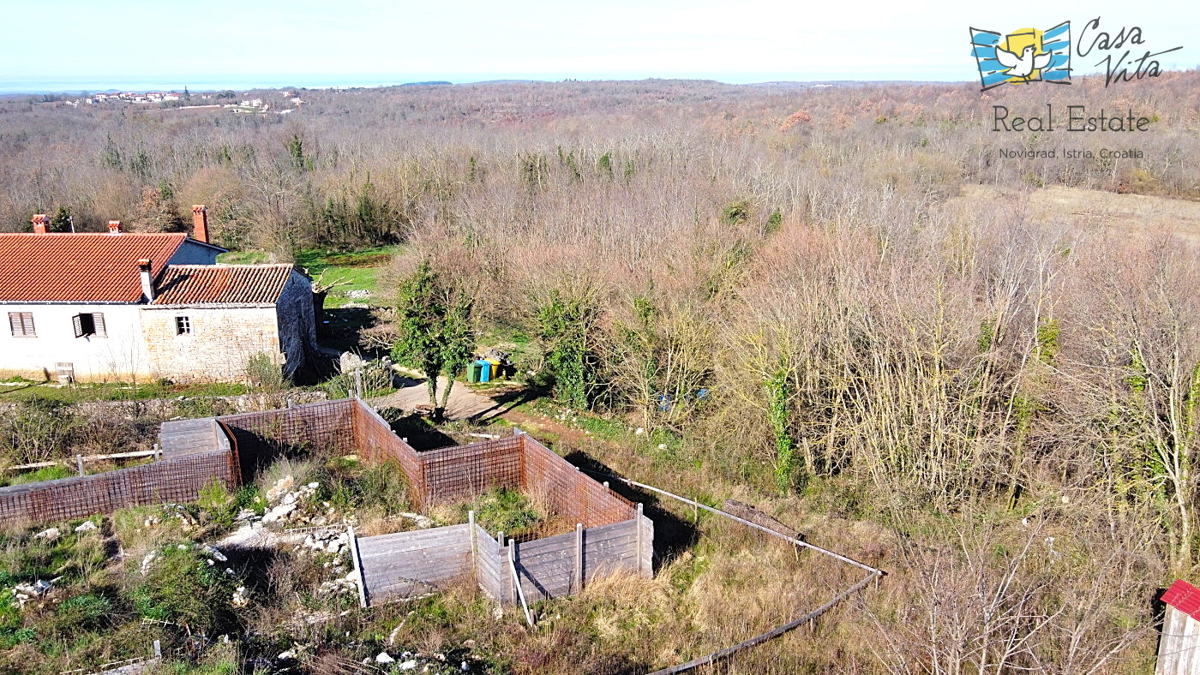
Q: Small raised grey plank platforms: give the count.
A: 1